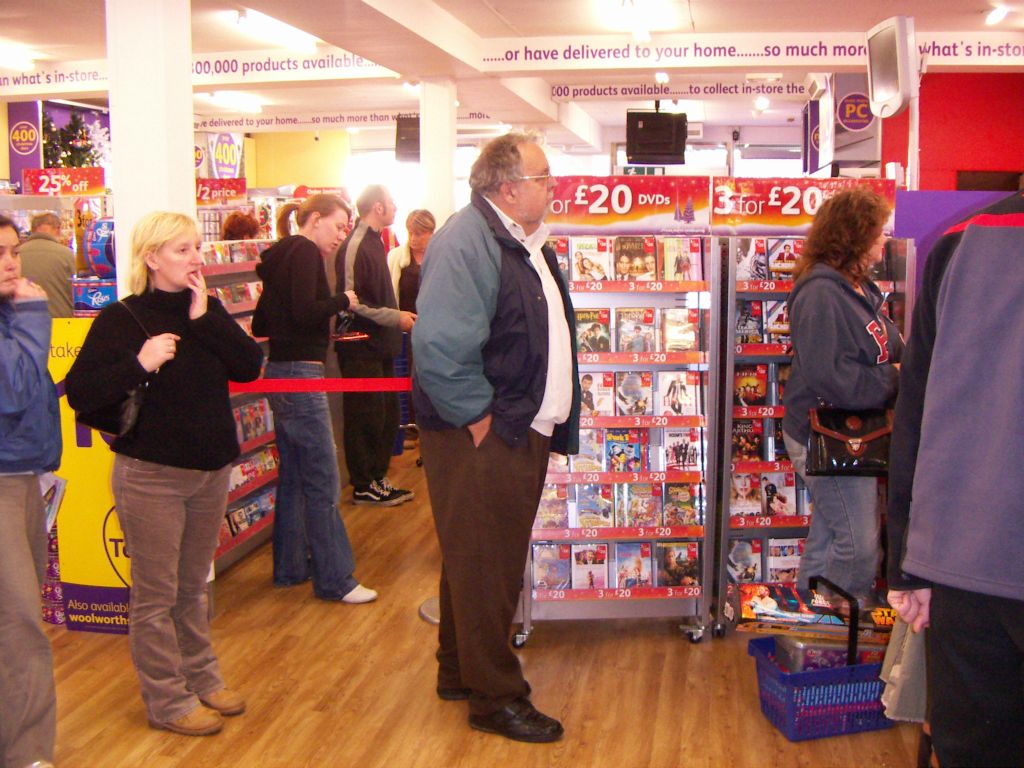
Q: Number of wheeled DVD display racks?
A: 2